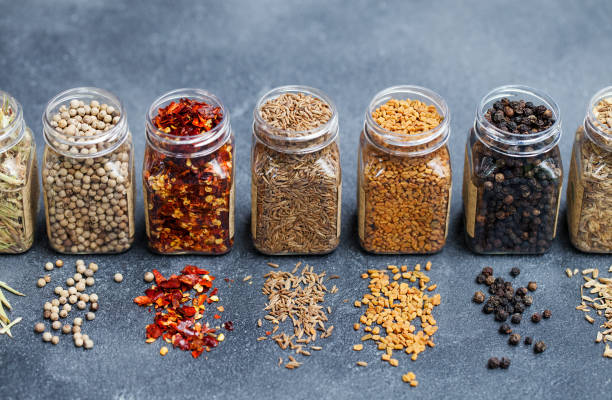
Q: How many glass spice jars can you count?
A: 7